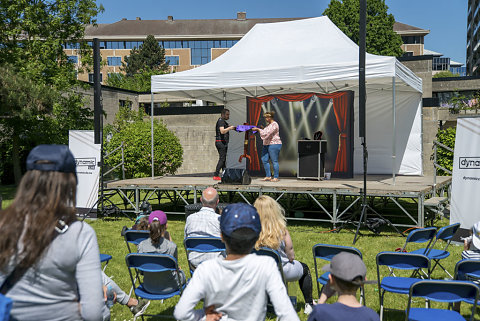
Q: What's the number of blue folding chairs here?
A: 11